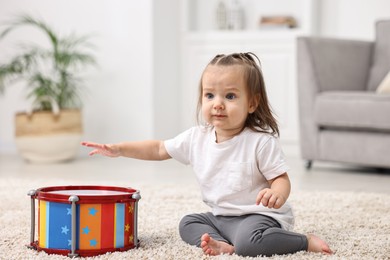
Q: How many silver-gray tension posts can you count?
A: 3